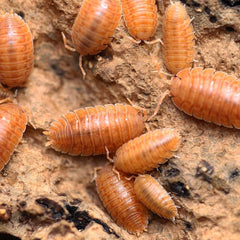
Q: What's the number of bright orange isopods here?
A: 10